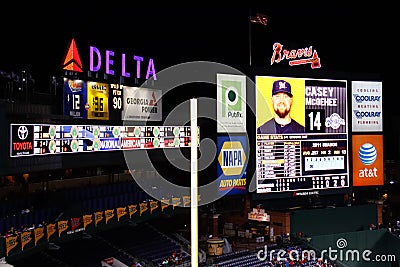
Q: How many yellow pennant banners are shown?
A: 15